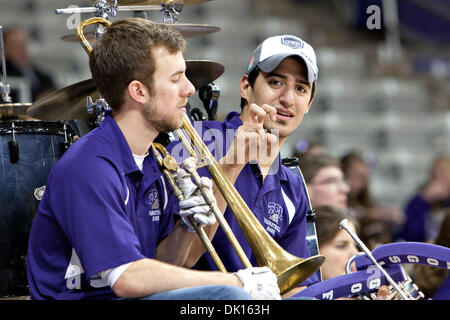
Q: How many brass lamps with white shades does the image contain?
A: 0